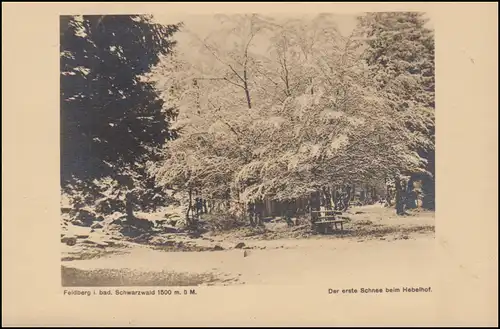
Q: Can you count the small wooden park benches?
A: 1